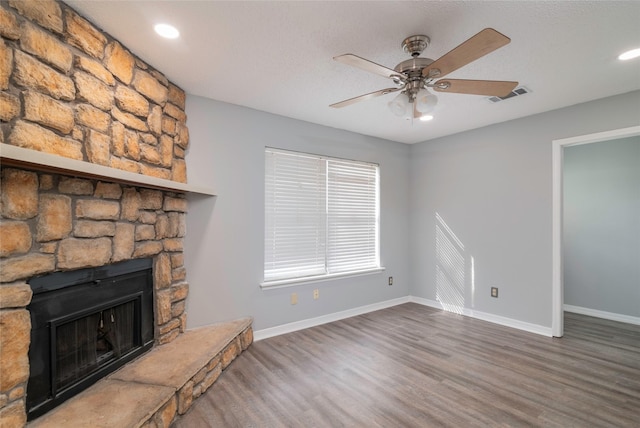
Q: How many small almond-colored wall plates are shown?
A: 2